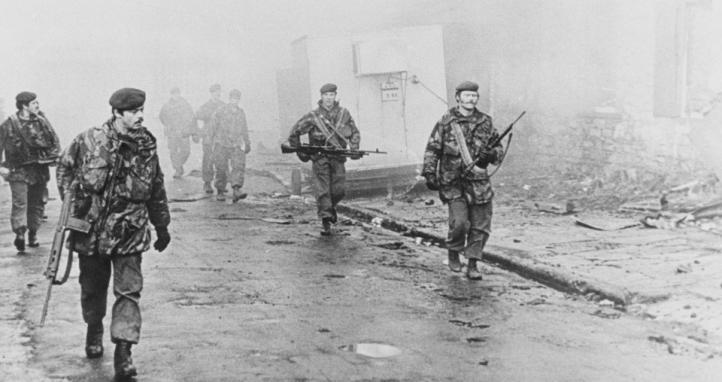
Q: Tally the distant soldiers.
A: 3